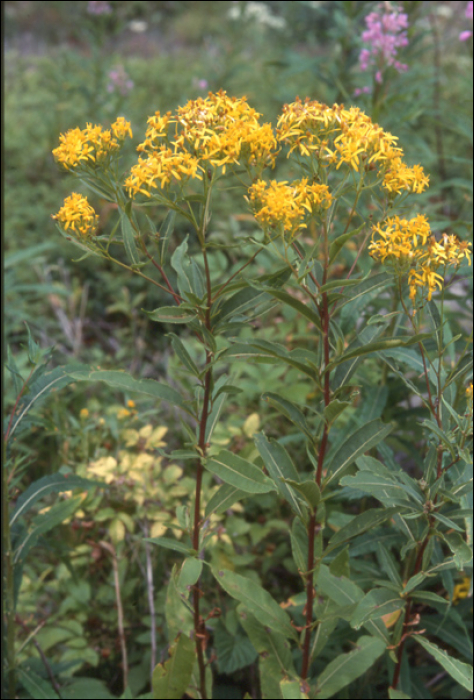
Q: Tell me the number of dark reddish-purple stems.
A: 3